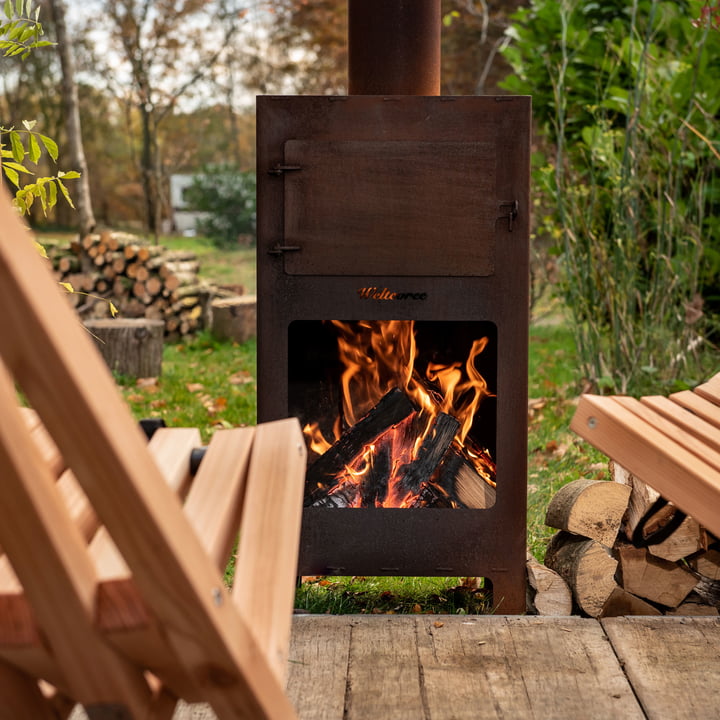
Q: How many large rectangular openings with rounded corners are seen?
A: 1